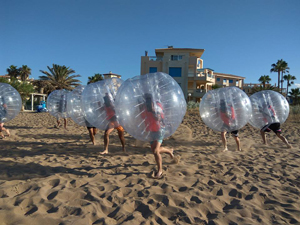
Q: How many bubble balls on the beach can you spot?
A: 7